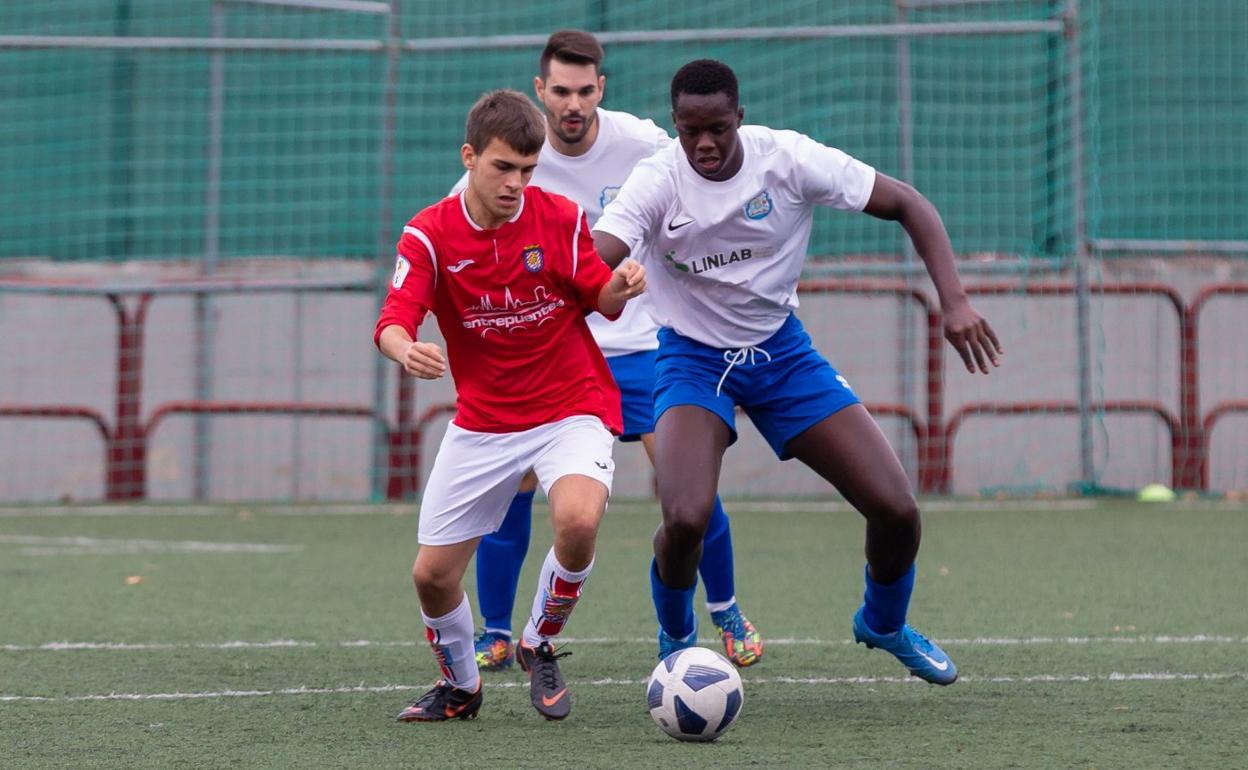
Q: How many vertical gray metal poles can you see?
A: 4